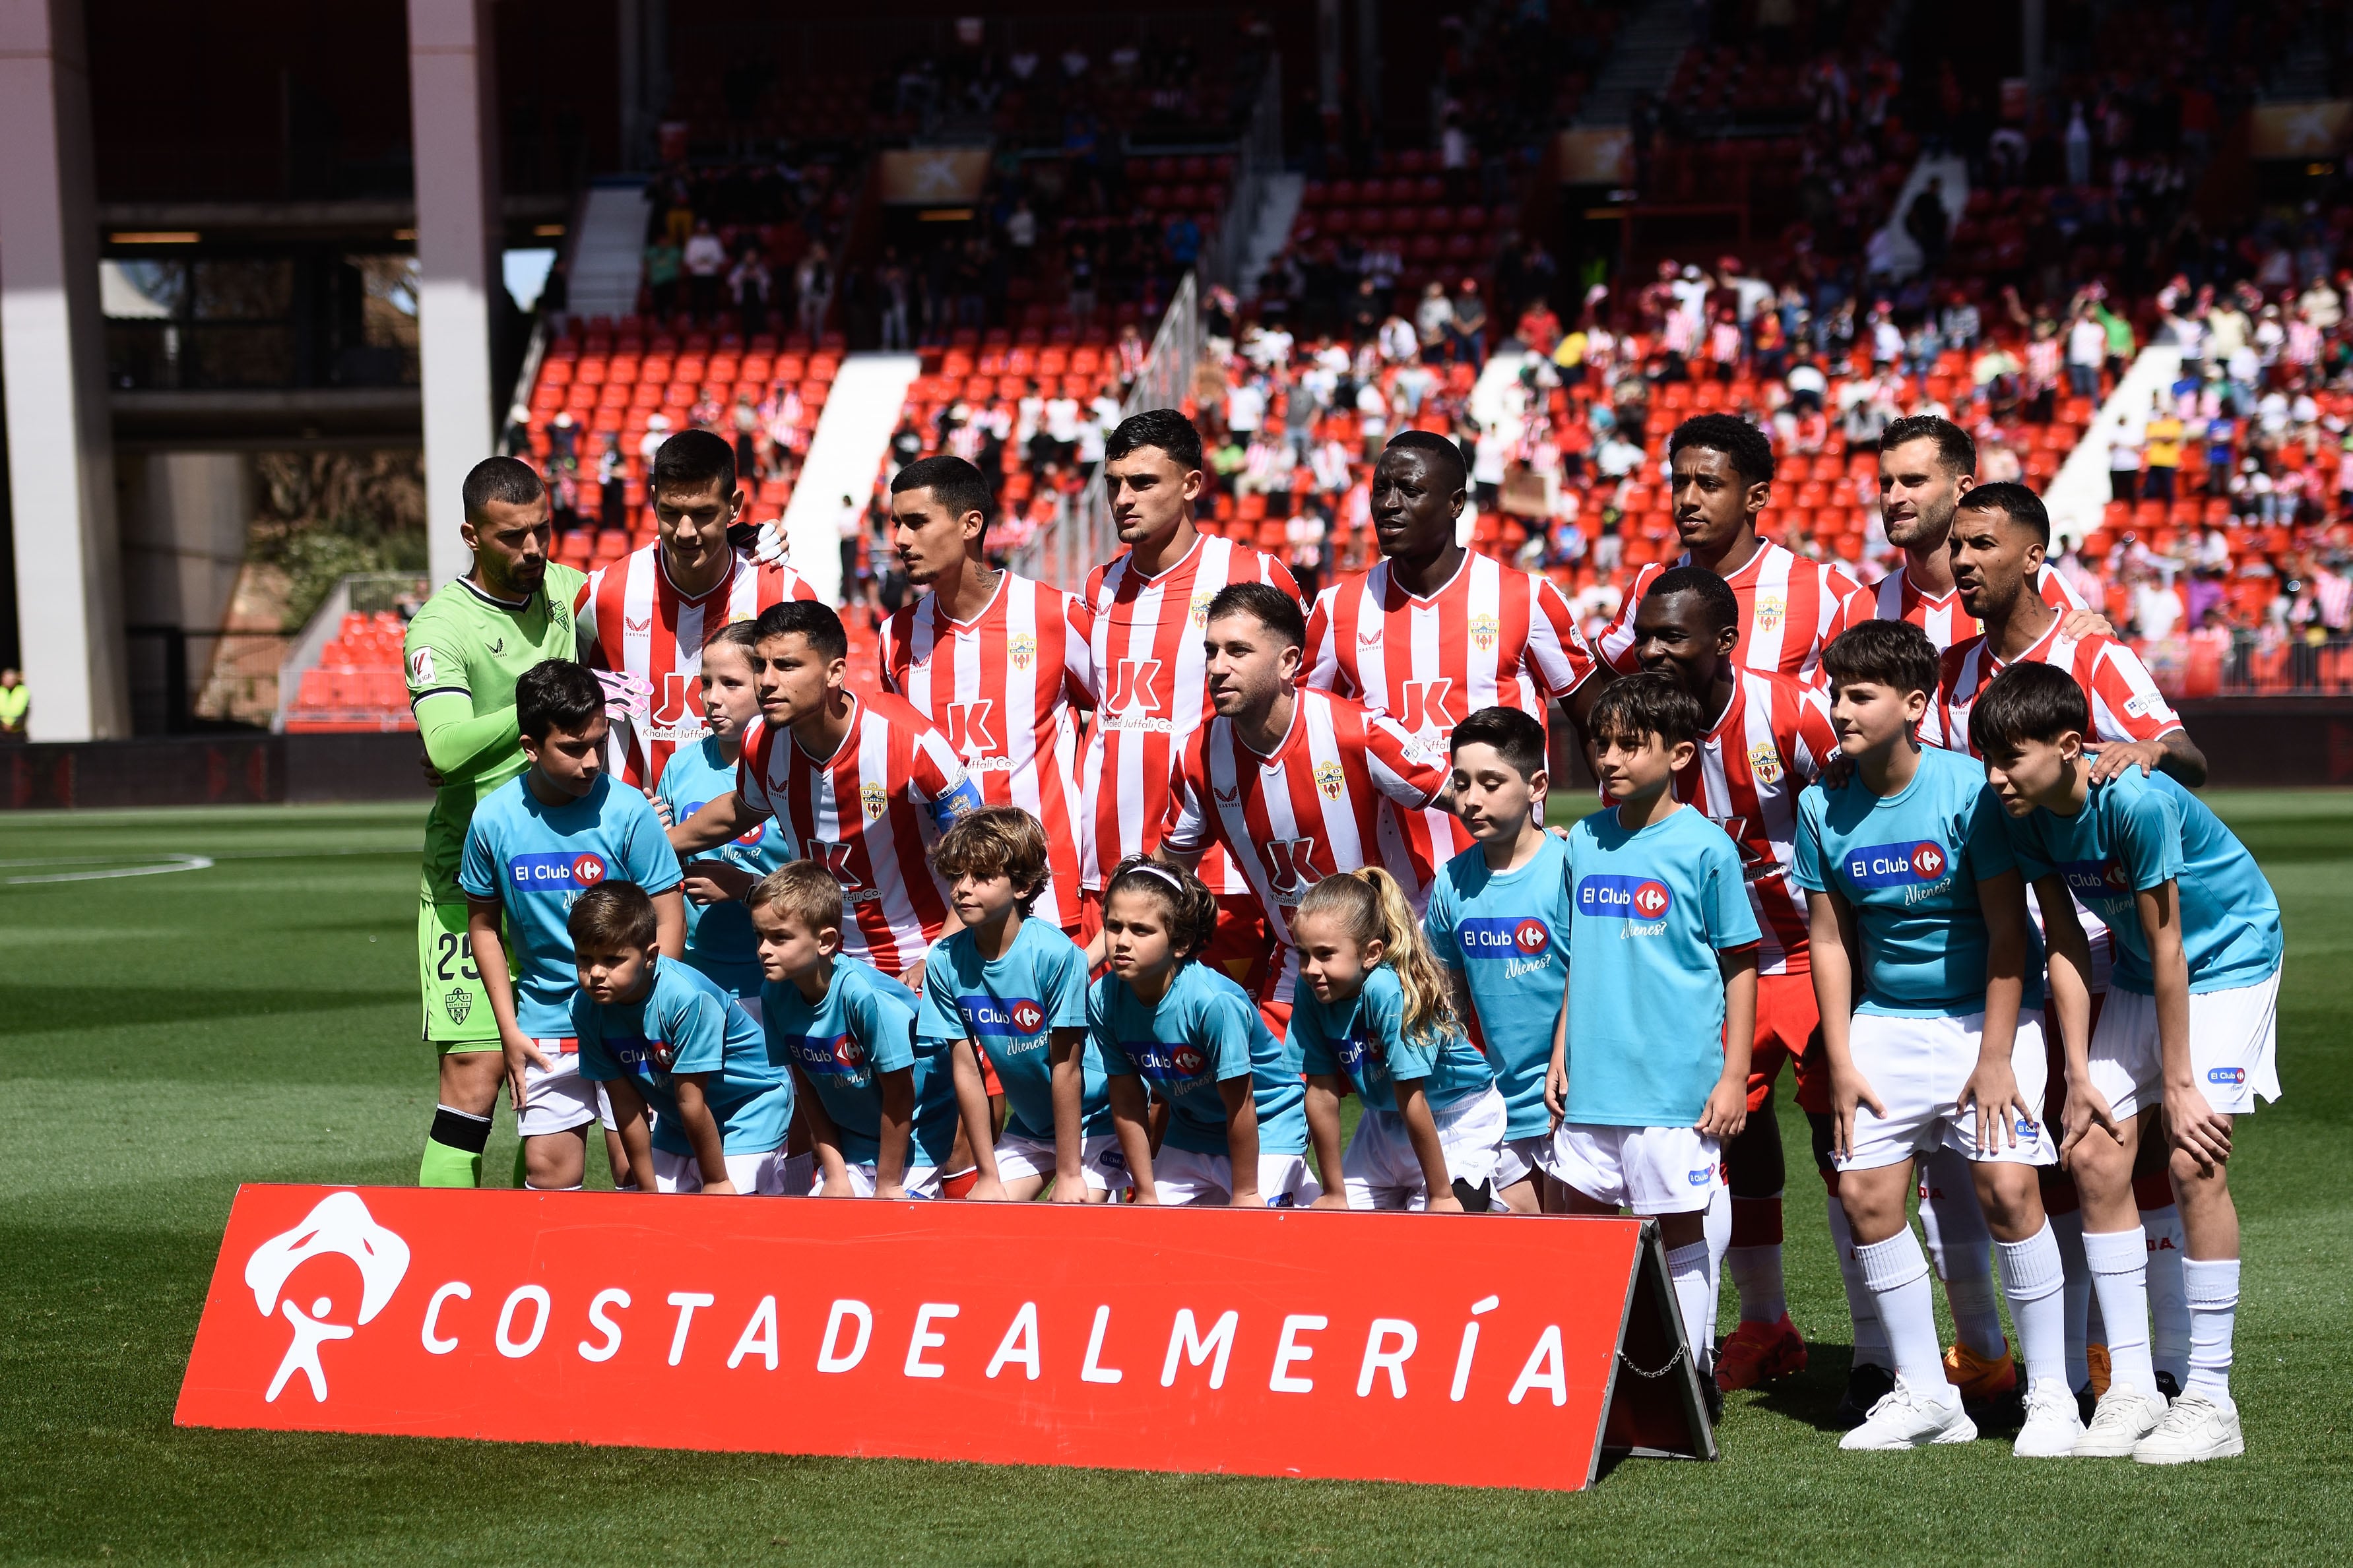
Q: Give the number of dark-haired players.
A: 11